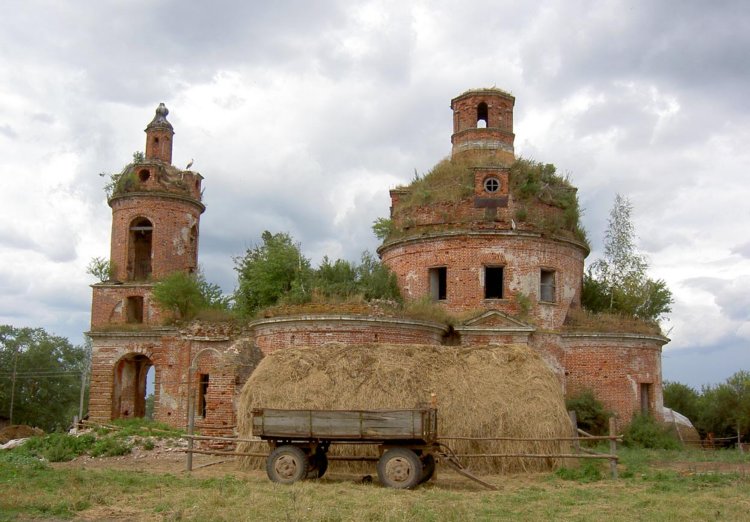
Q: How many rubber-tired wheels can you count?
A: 4